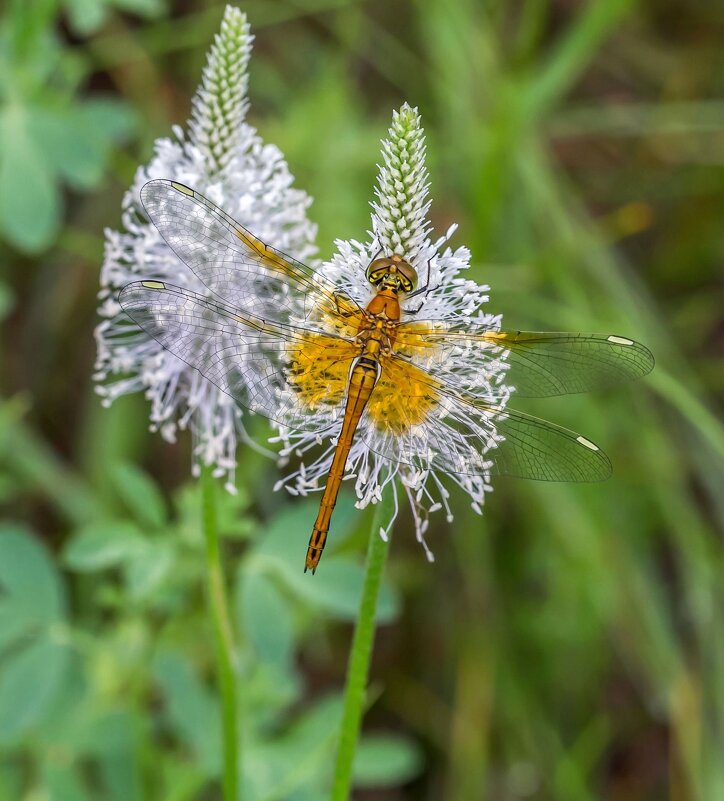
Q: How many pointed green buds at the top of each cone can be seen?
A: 2